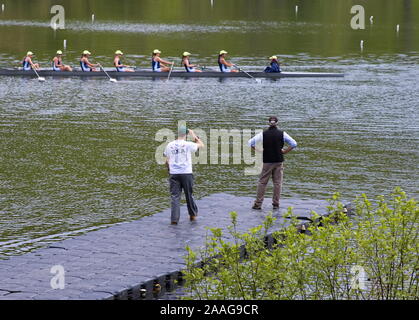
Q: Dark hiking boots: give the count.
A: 2